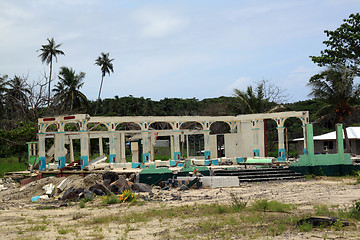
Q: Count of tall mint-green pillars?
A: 2